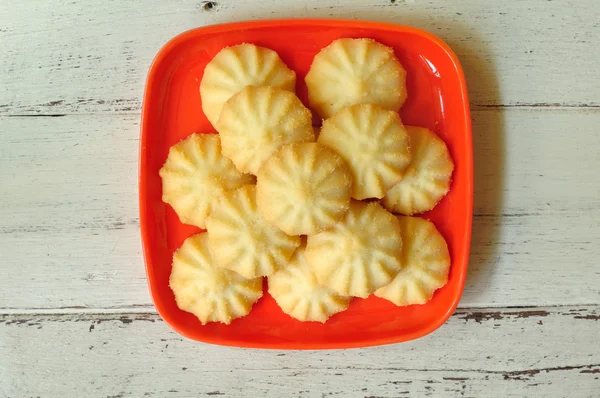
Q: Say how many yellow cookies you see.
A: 12